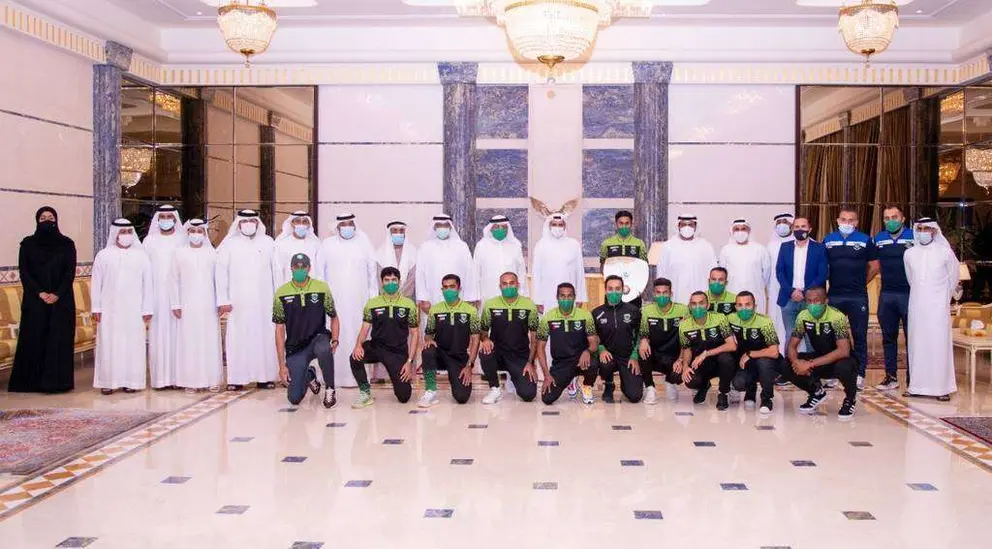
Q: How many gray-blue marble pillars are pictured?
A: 3